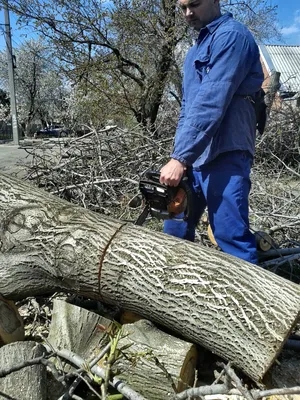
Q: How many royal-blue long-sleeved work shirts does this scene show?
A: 1